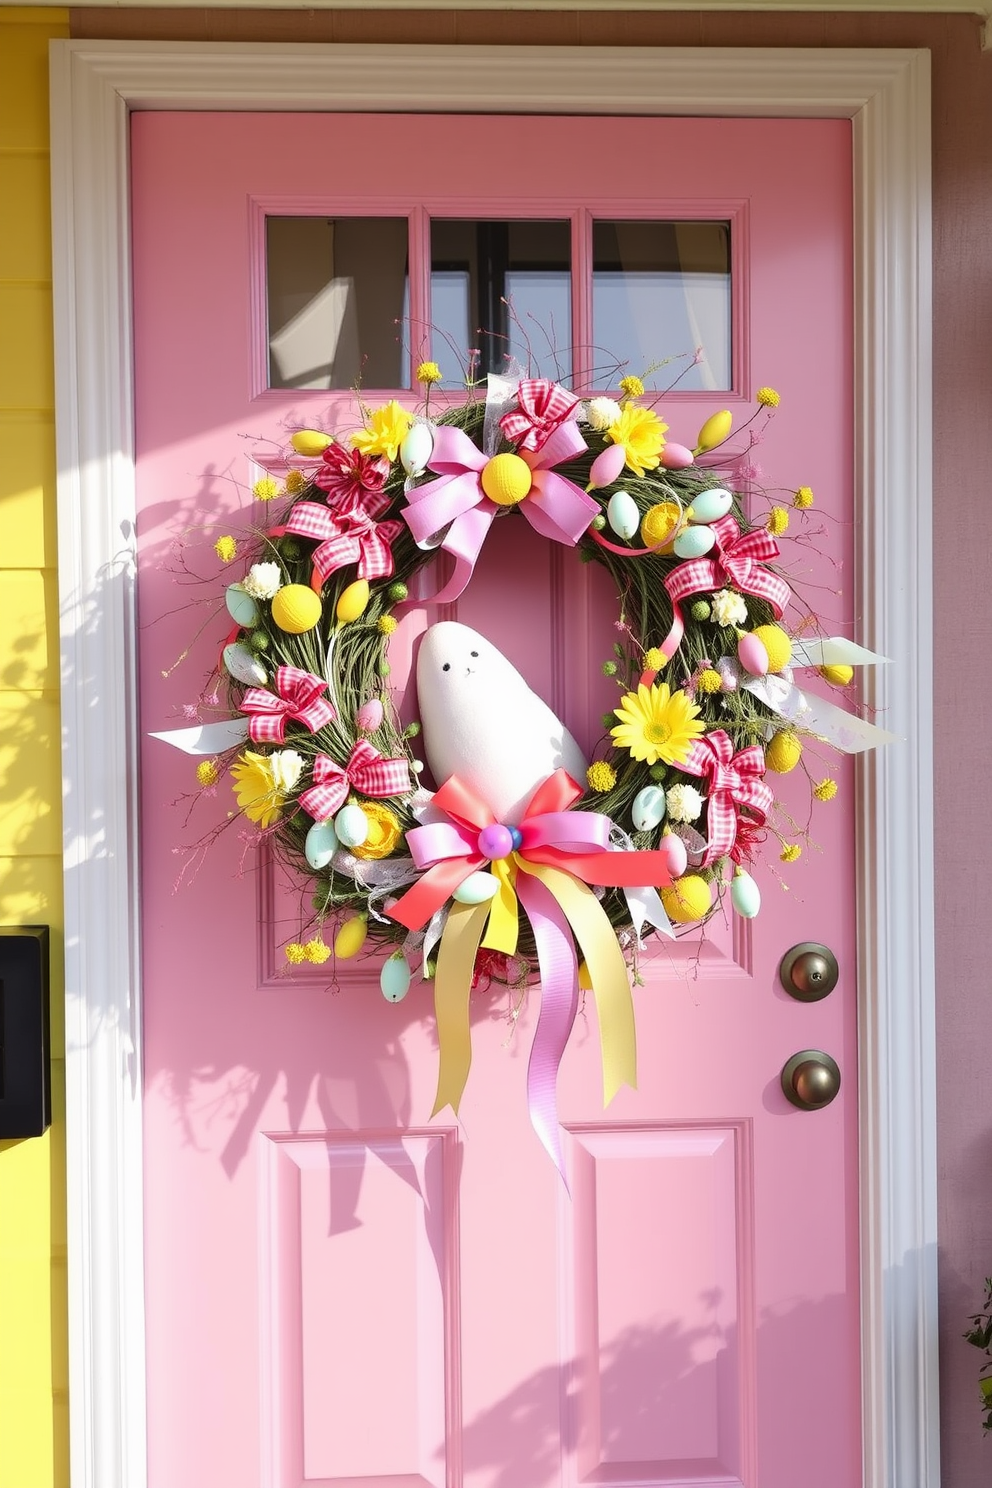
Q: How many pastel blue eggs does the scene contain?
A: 12